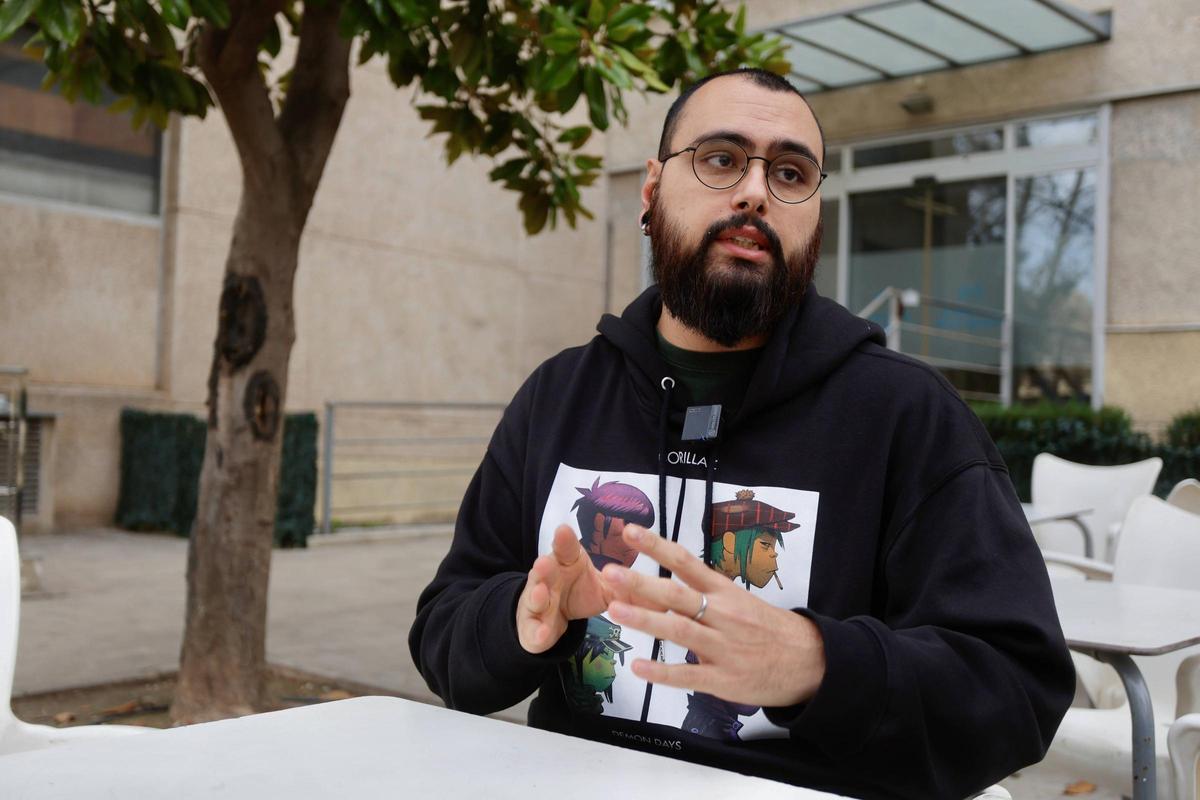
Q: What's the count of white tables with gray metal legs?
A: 2